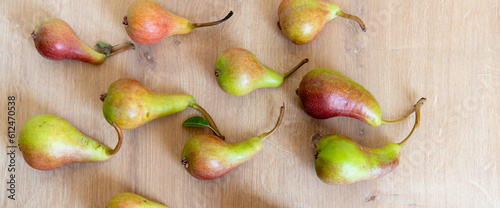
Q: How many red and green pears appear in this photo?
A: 10